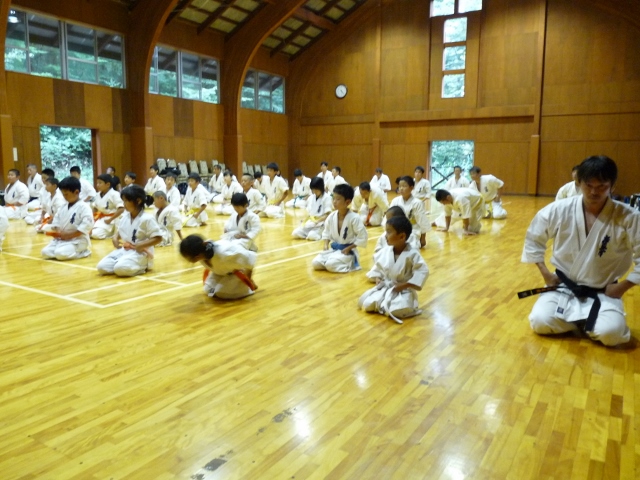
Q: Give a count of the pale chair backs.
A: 11